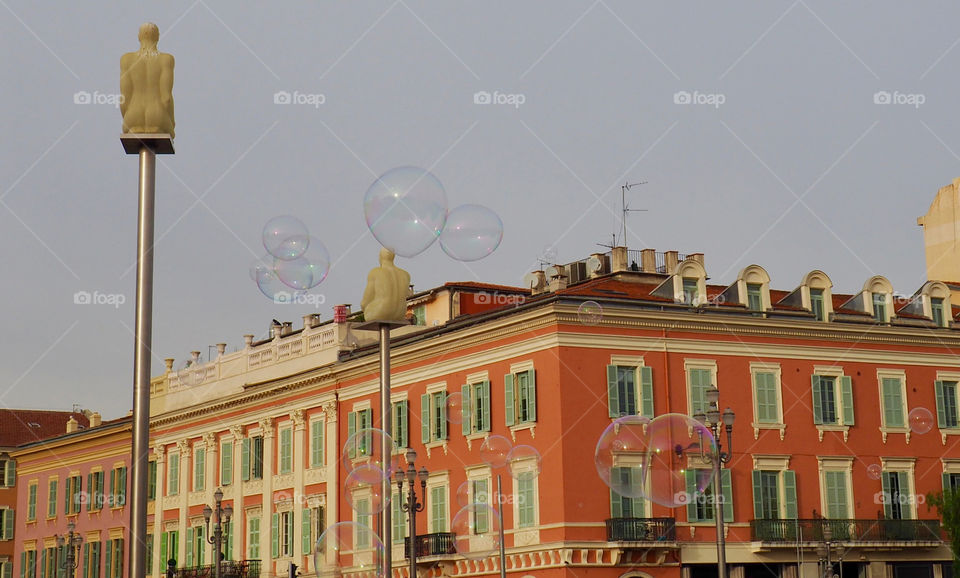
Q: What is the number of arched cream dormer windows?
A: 5